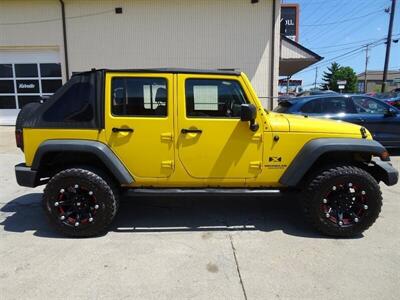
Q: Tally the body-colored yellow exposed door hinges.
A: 4